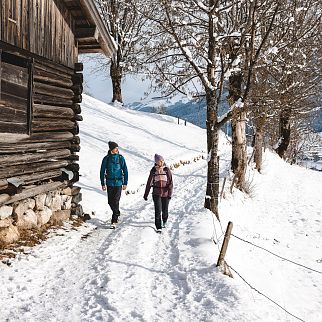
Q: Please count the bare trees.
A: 5